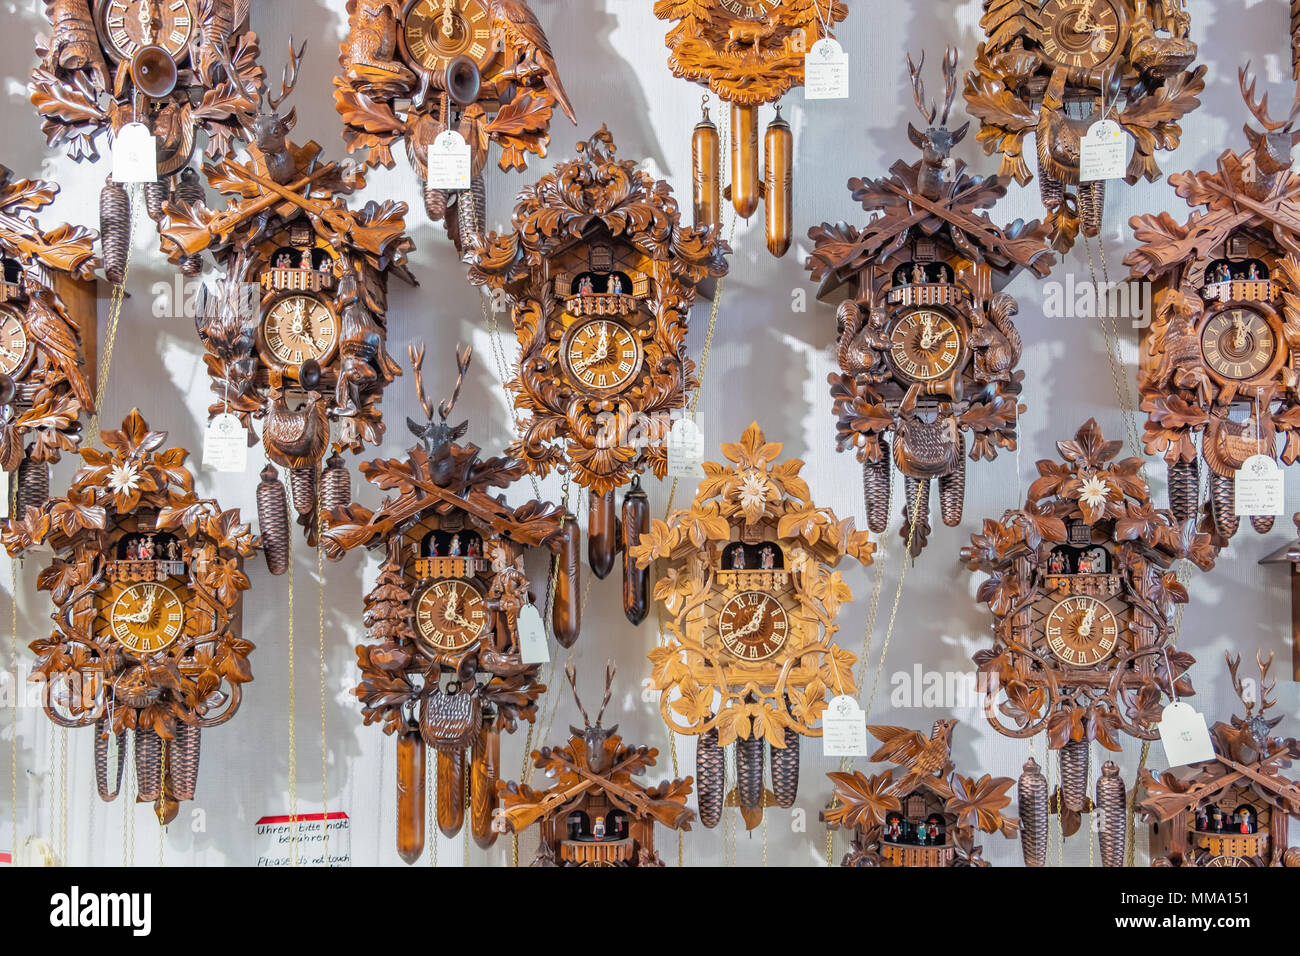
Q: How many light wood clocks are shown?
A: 1